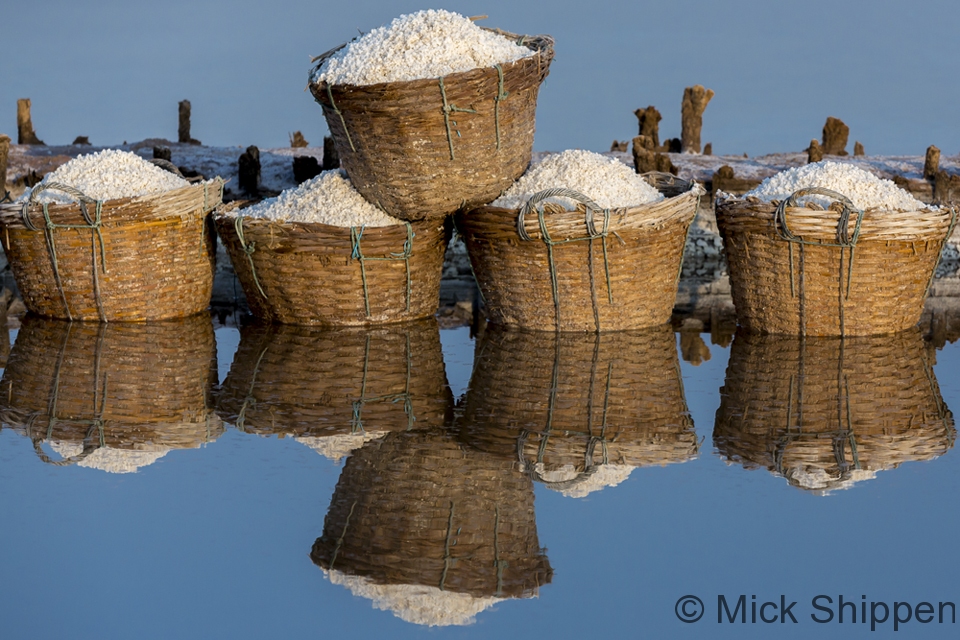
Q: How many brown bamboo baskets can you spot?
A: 5